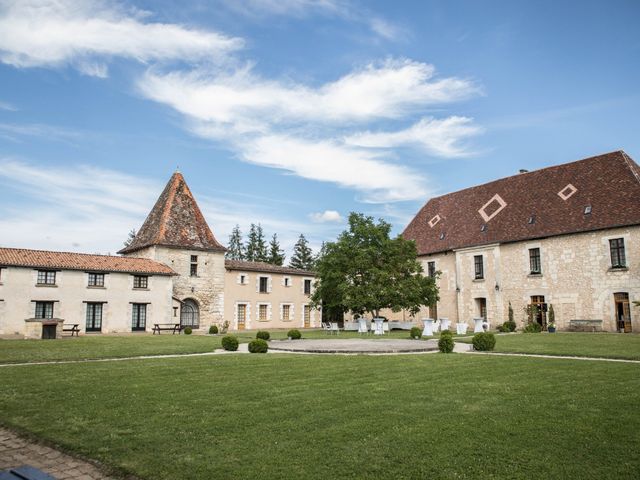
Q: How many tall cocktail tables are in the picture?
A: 5